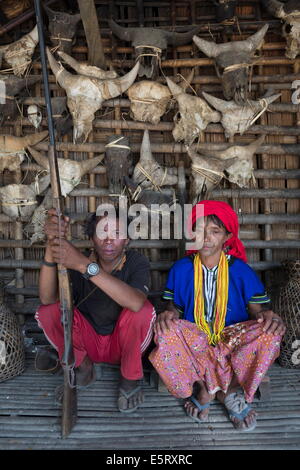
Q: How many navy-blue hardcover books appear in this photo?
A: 0